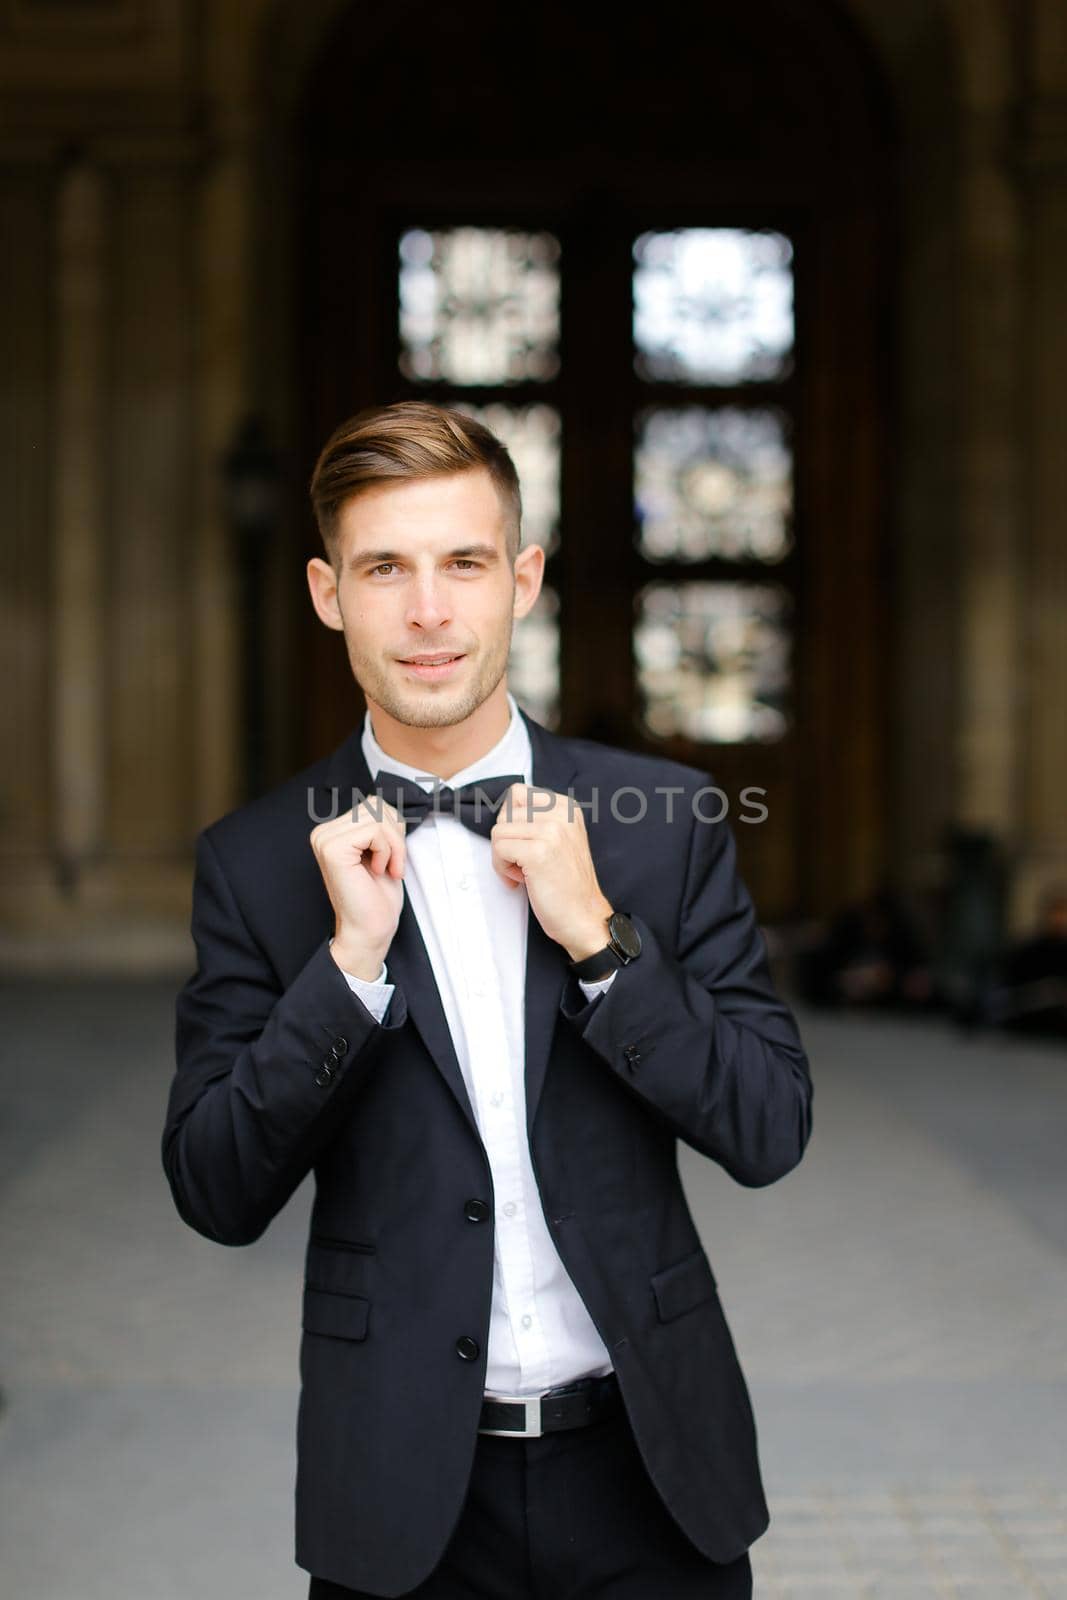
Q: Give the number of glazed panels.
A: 6